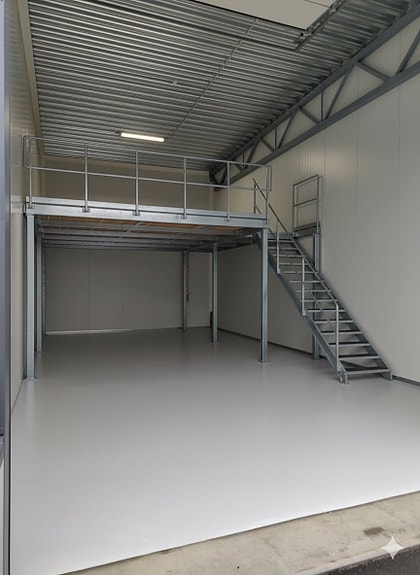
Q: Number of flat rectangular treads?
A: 14